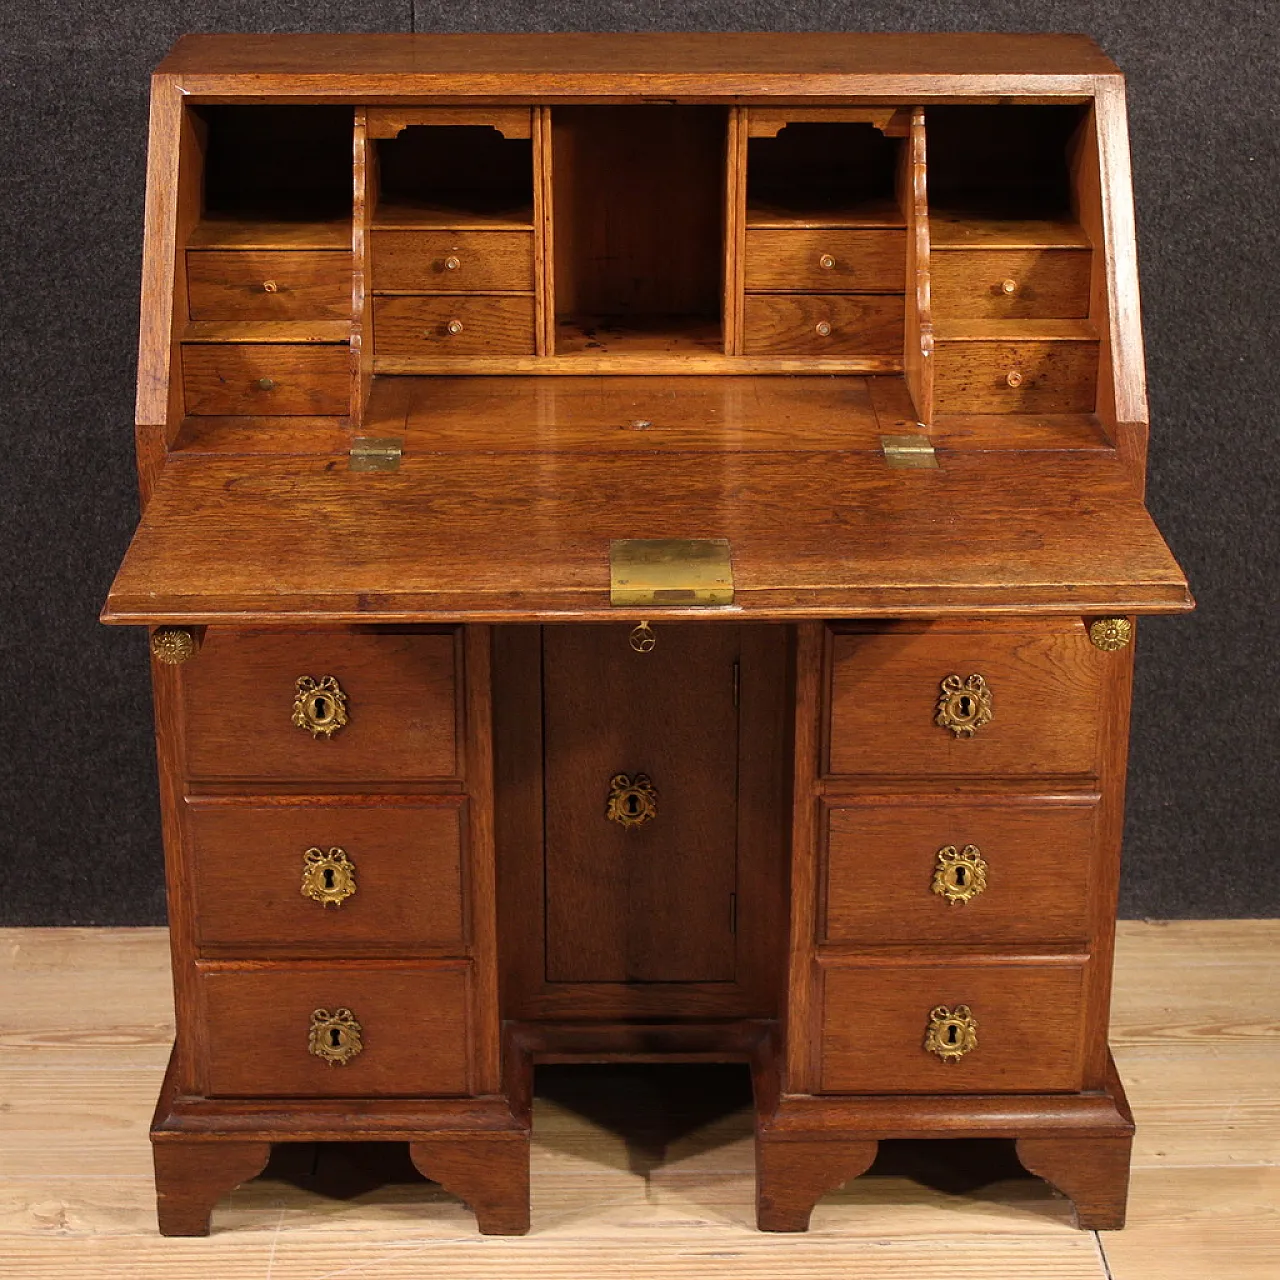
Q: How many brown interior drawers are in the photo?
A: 8